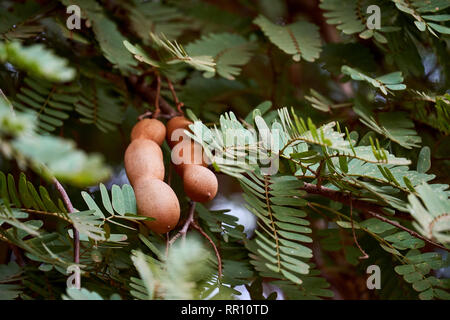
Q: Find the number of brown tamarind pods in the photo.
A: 2